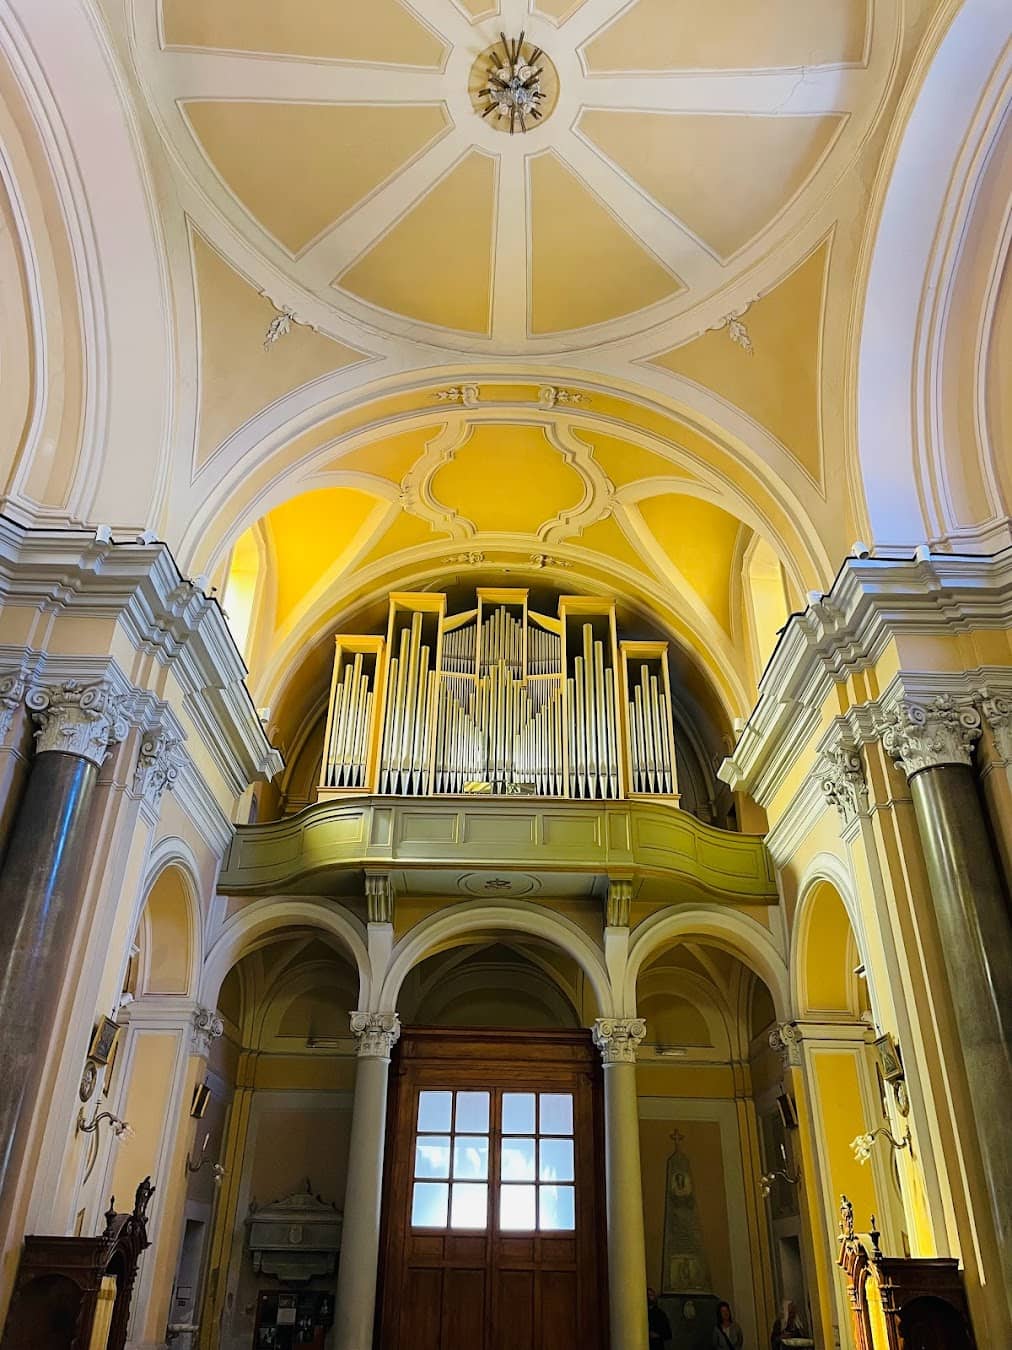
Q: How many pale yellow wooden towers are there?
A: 5